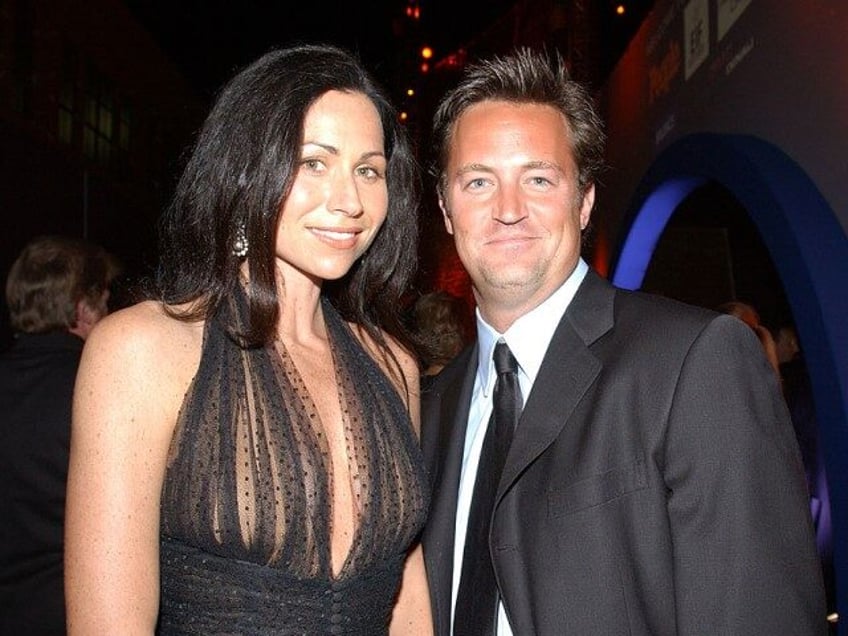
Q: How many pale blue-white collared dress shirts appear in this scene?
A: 1